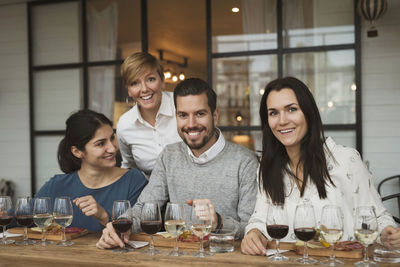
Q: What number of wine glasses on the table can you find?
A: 12